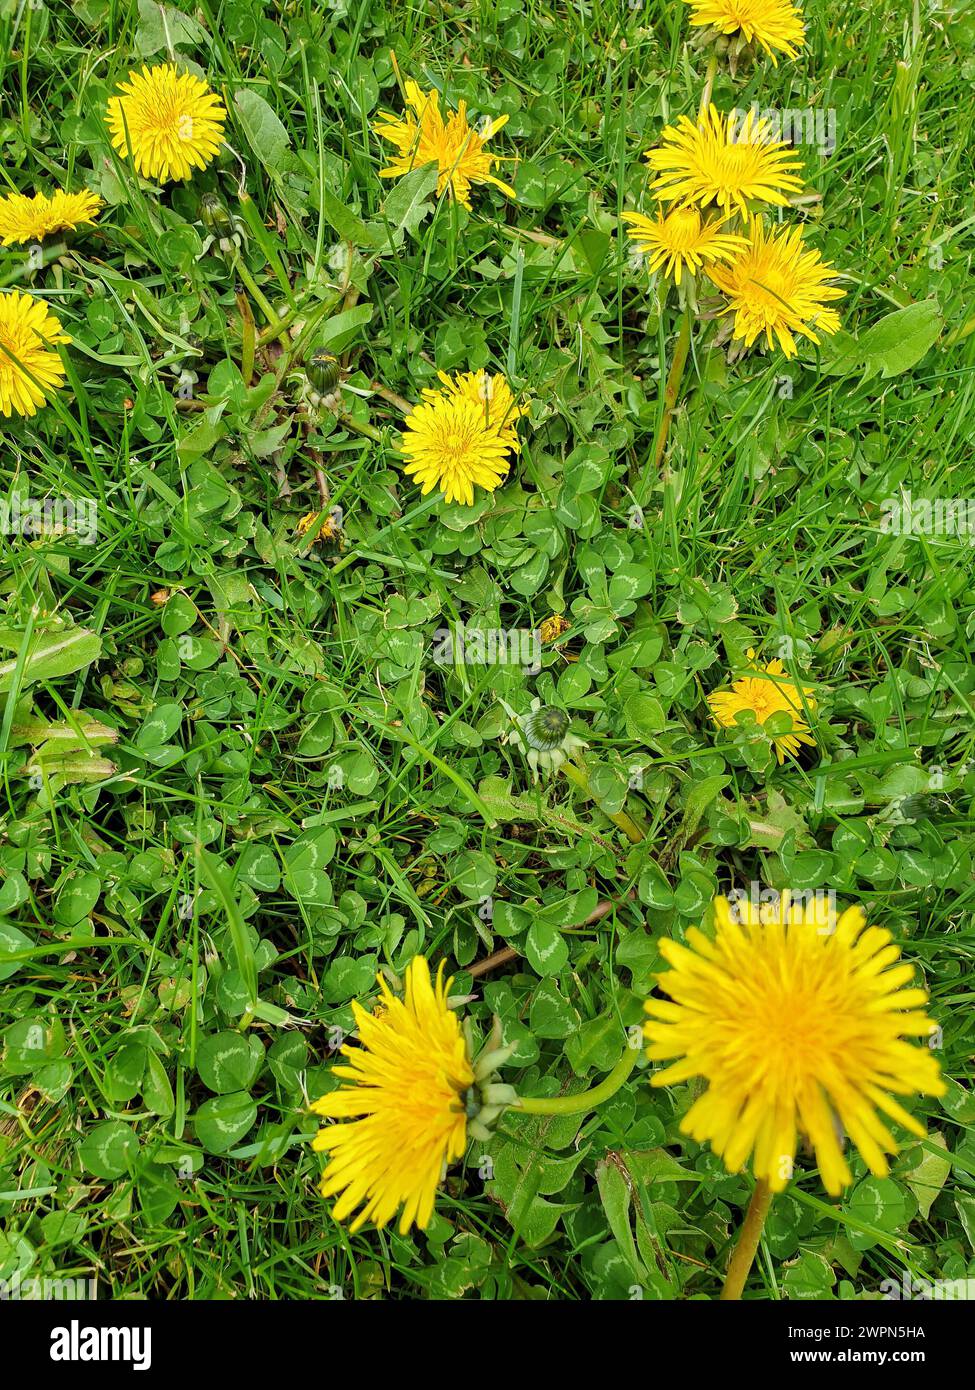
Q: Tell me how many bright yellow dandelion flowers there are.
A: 13